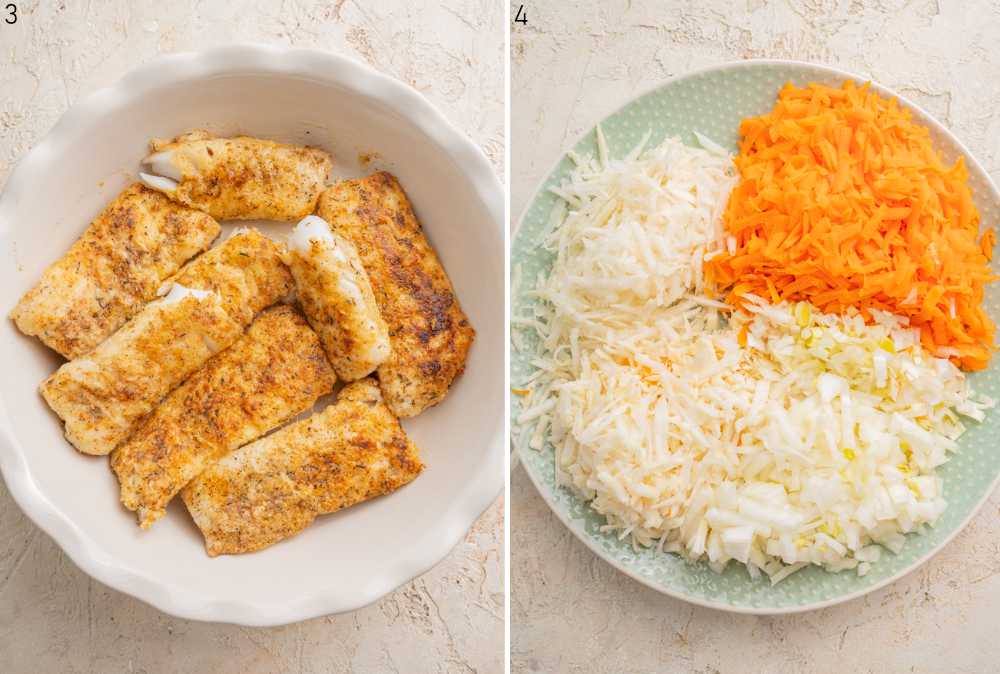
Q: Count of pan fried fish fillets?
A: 7